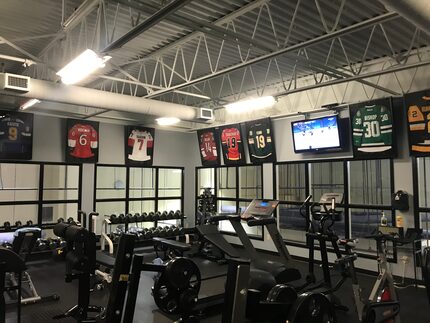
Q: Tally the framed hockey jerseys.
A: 8